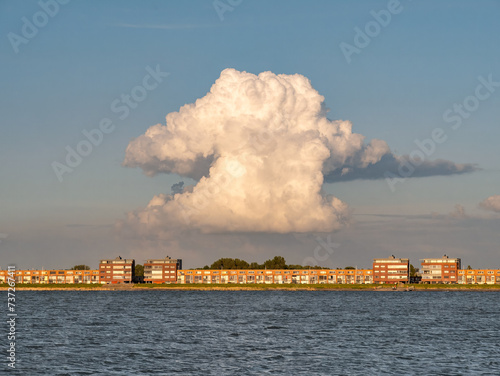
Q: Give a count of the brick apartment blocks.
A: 4